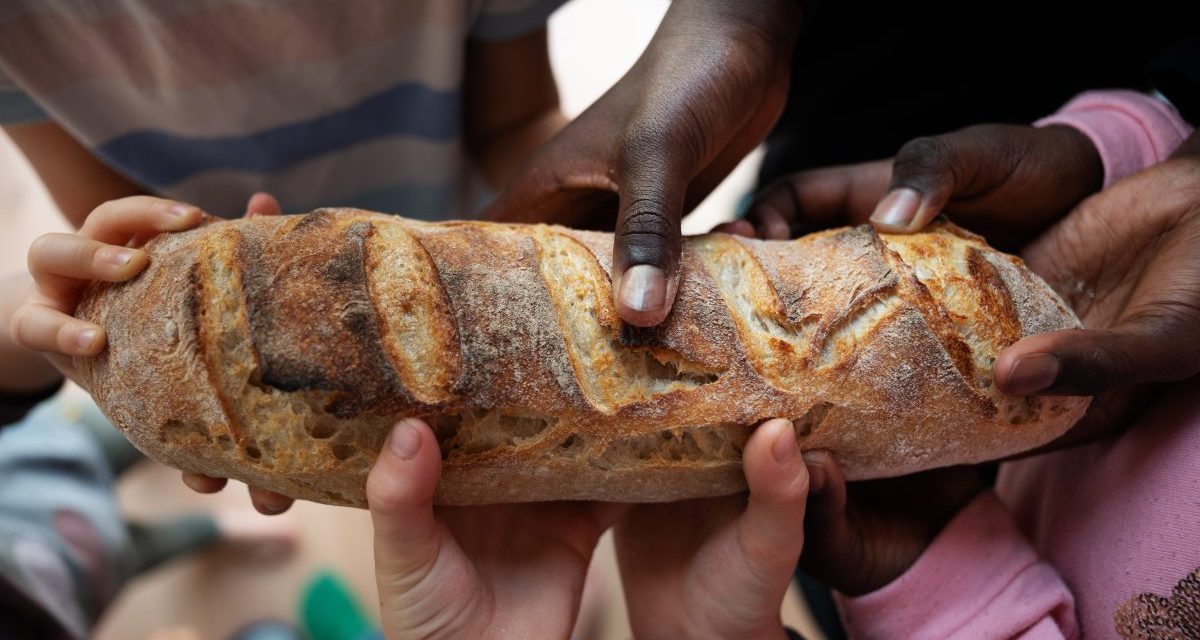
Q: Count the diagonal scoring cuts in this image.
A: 5